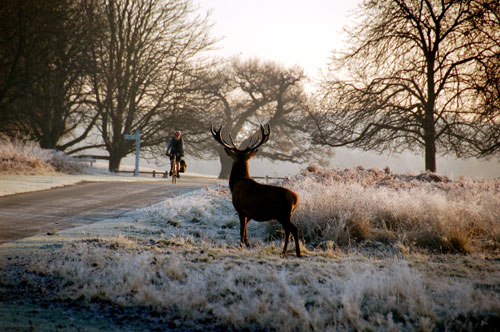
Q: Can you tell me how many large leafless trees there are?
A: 4